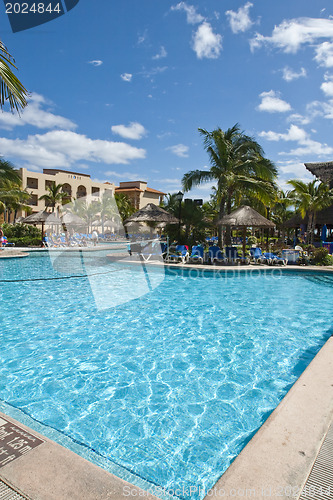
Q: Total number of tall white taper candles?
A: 0